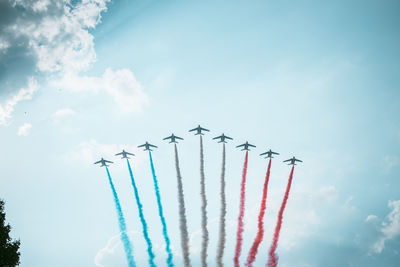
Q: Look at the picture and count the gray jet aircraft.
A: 9